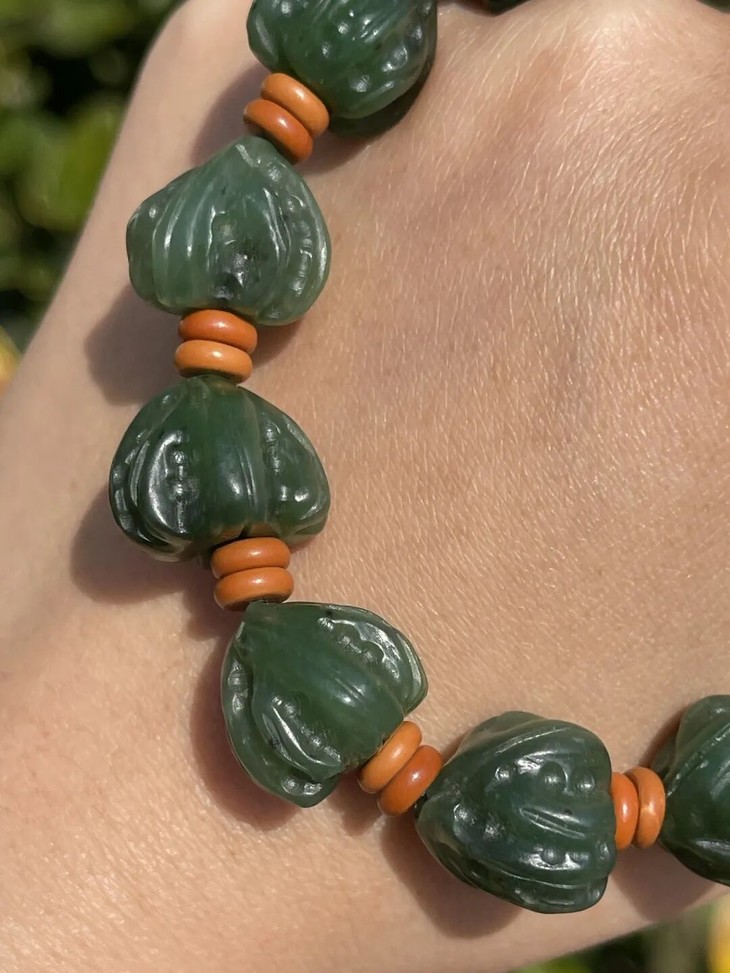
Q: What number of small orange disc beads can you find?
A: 10